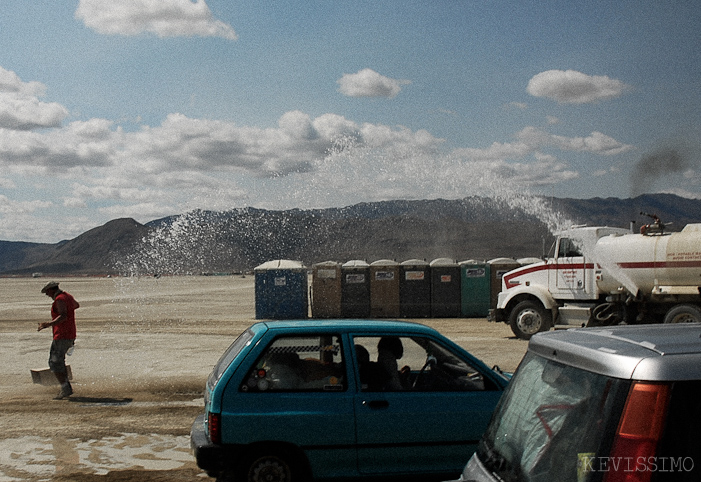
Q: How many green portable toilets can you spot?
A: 1